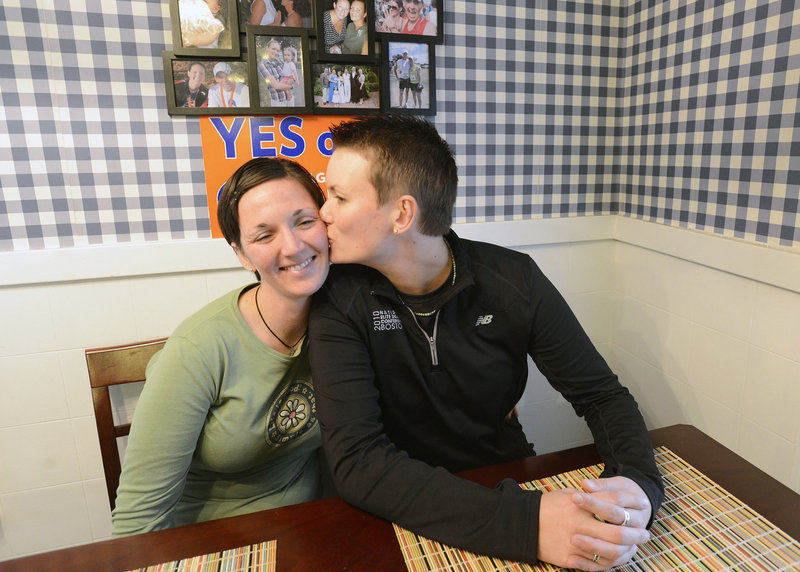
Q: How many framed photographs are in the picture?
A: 8